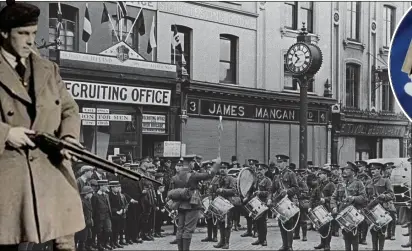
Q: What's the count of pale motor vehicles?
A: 1